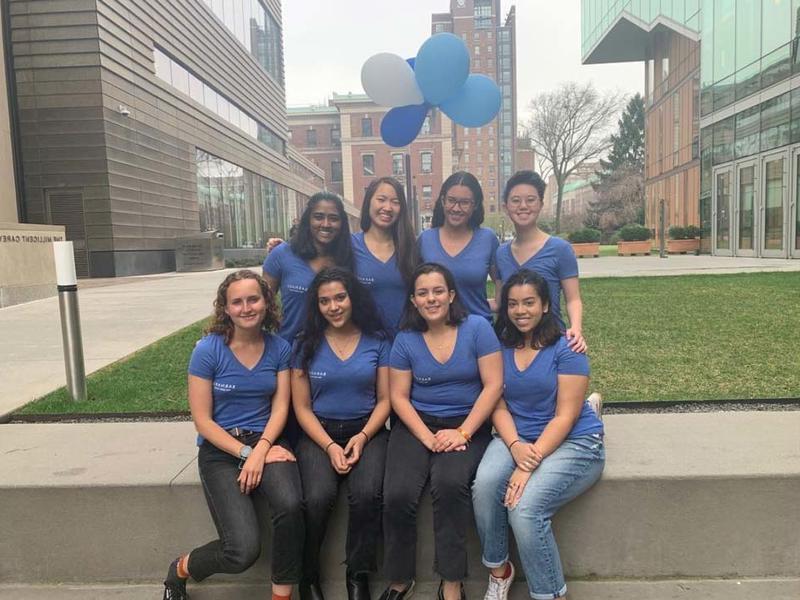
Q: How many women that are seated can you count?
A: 4